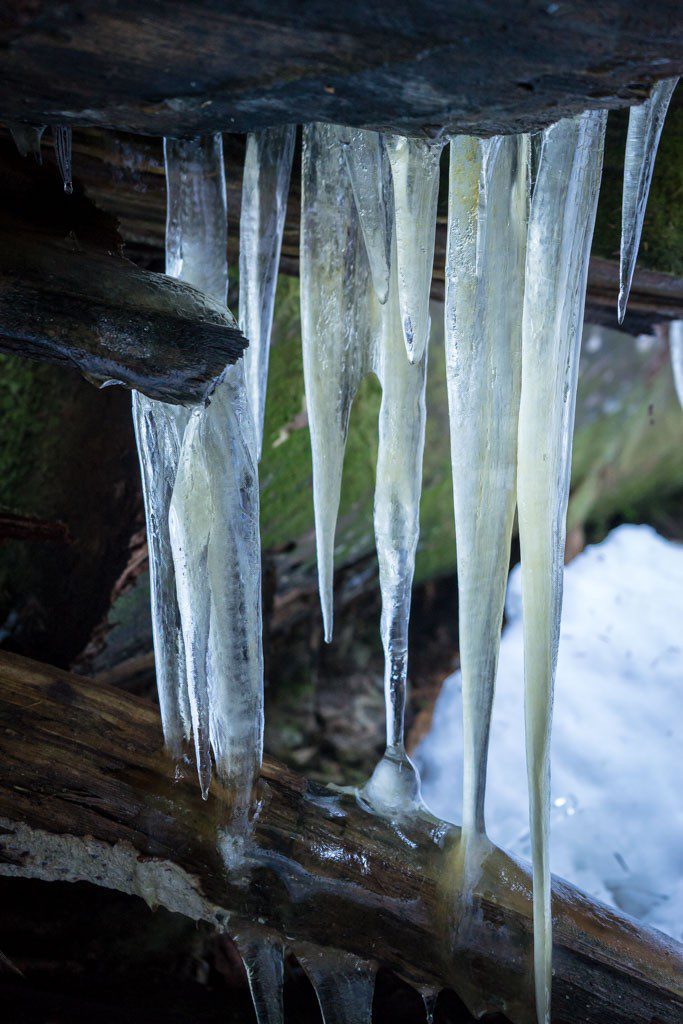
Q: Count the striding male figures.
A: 0